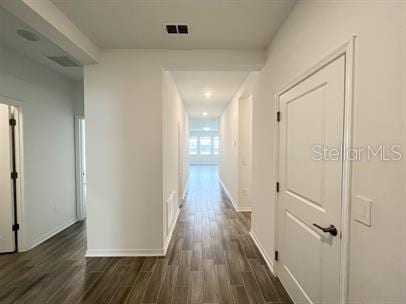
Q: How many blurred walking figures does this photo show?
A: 0